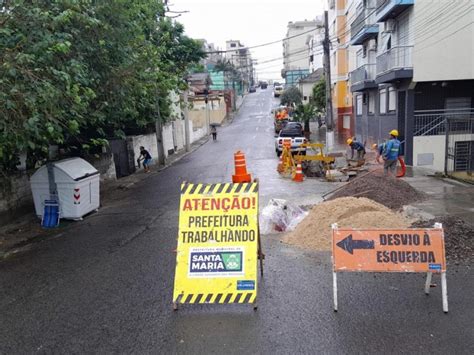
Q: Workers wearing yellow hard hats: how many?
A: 3